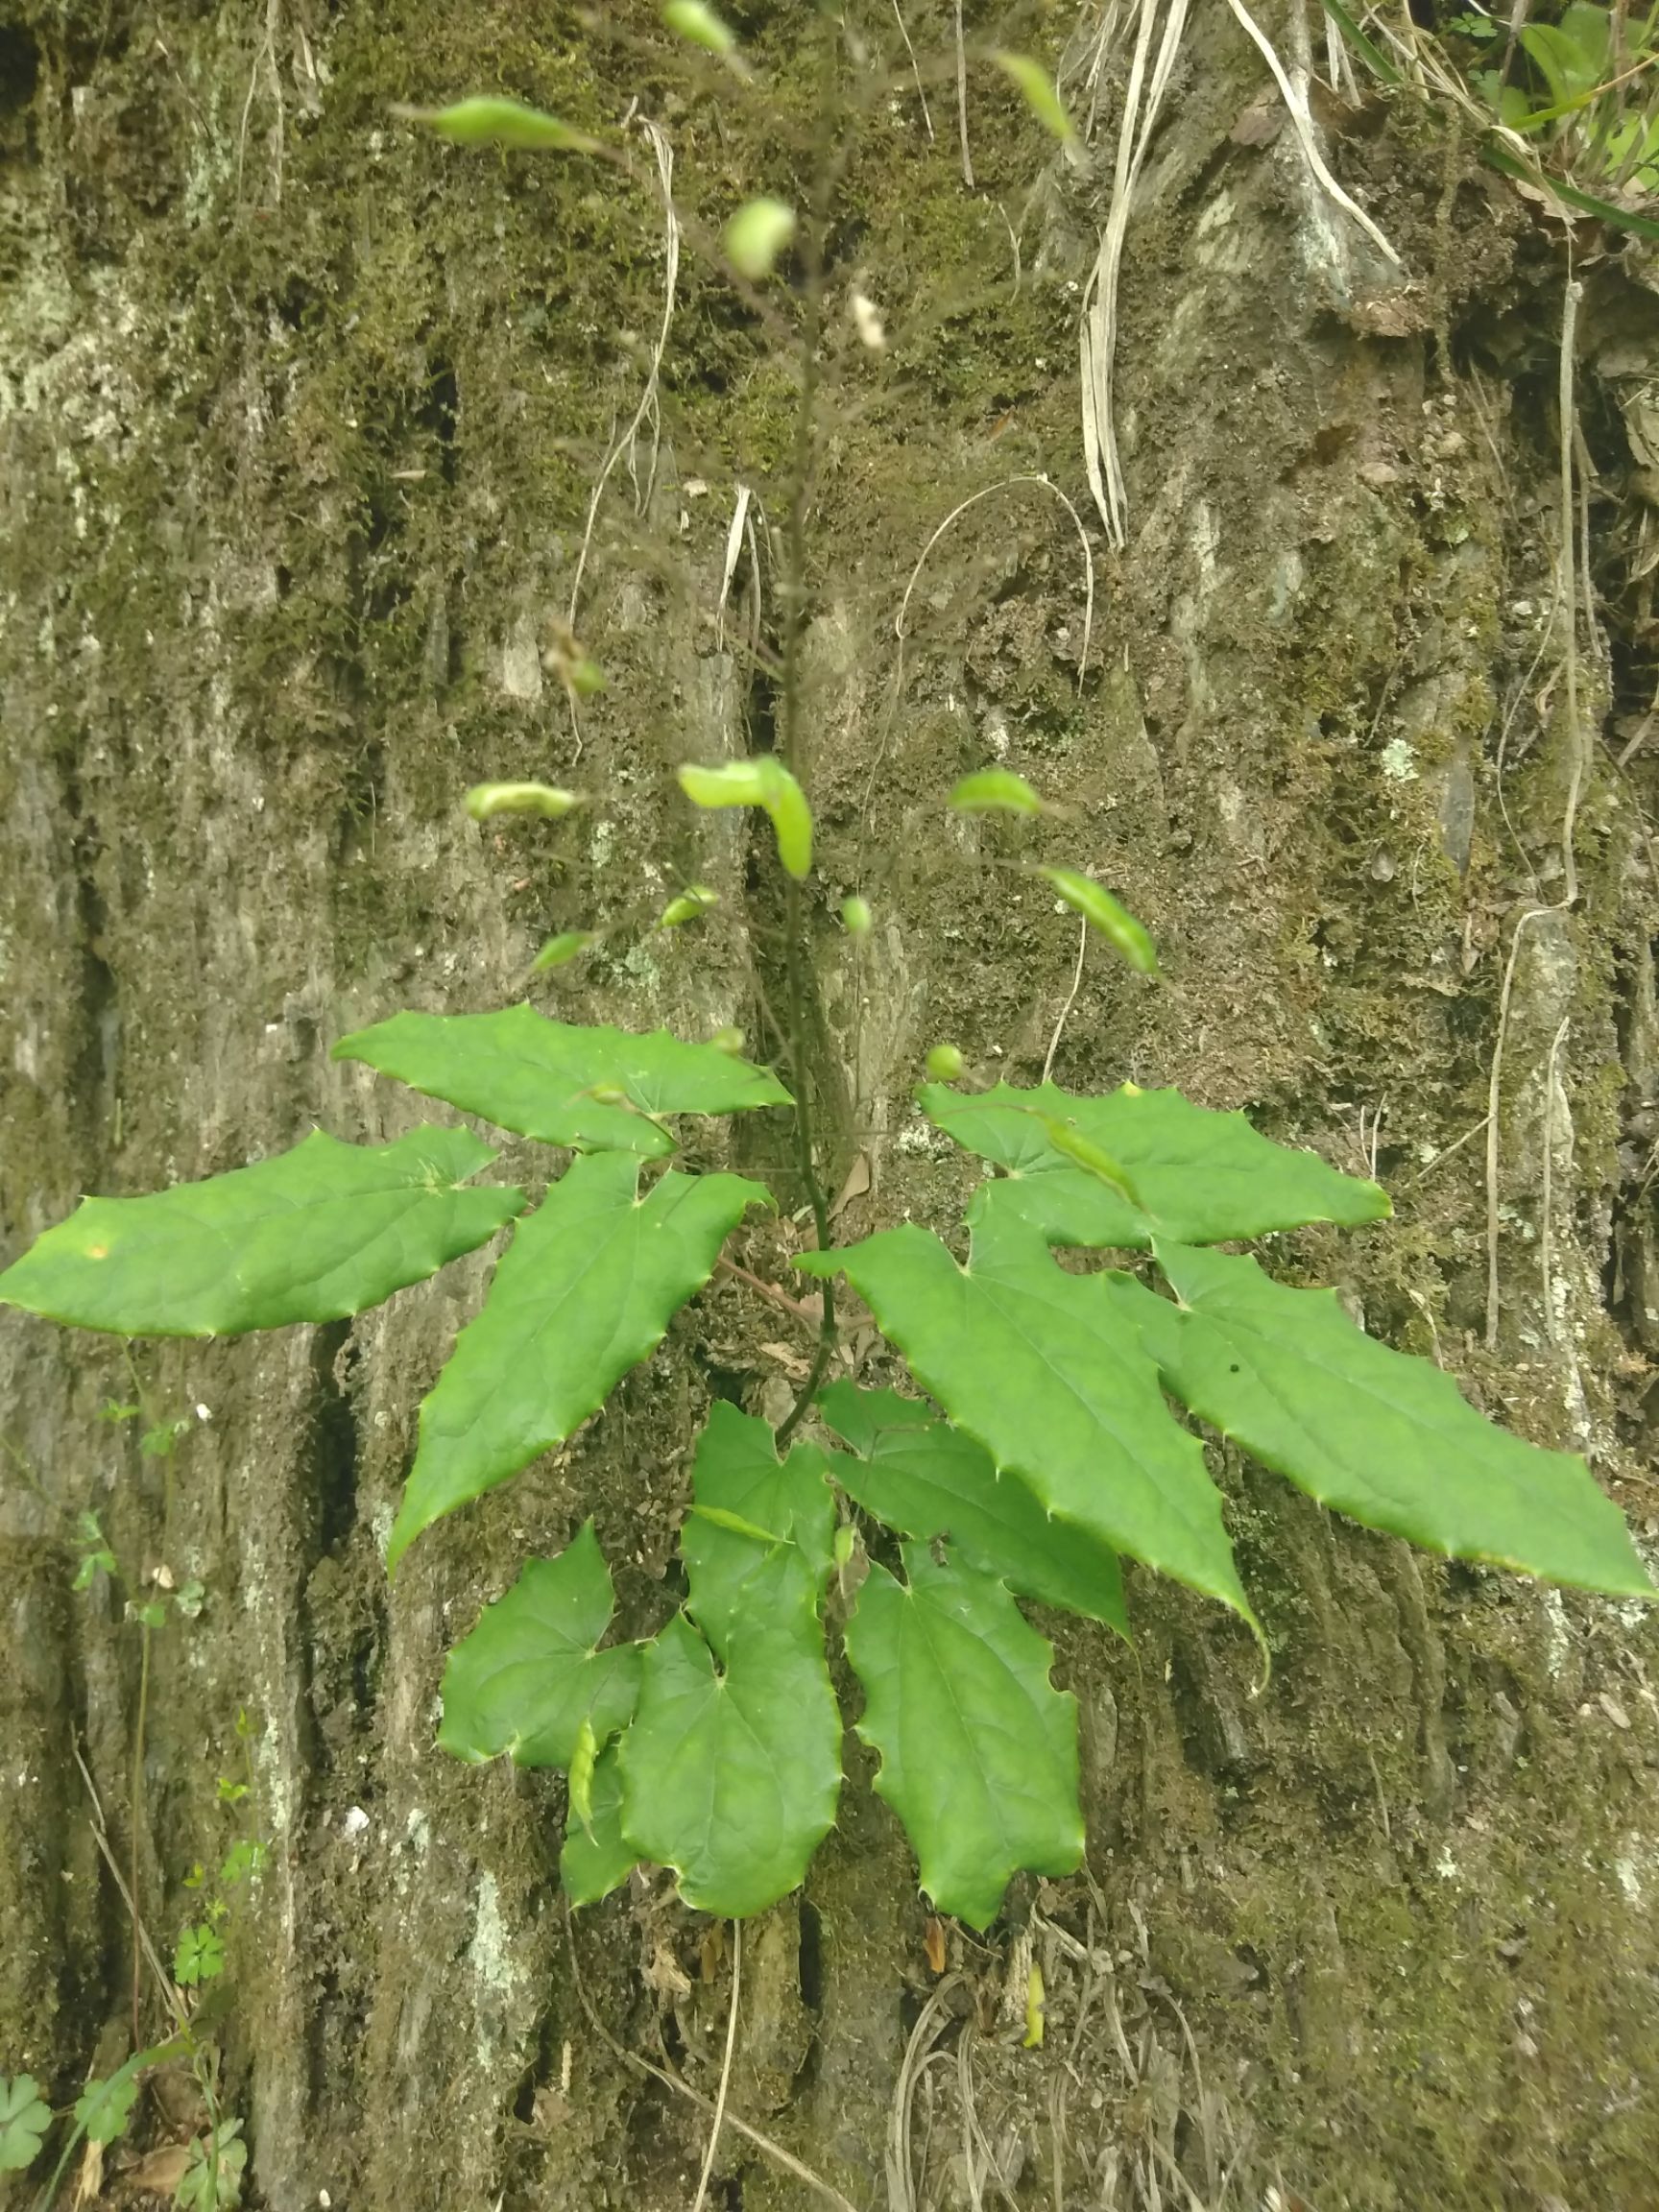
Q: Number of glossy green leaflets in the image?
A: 12